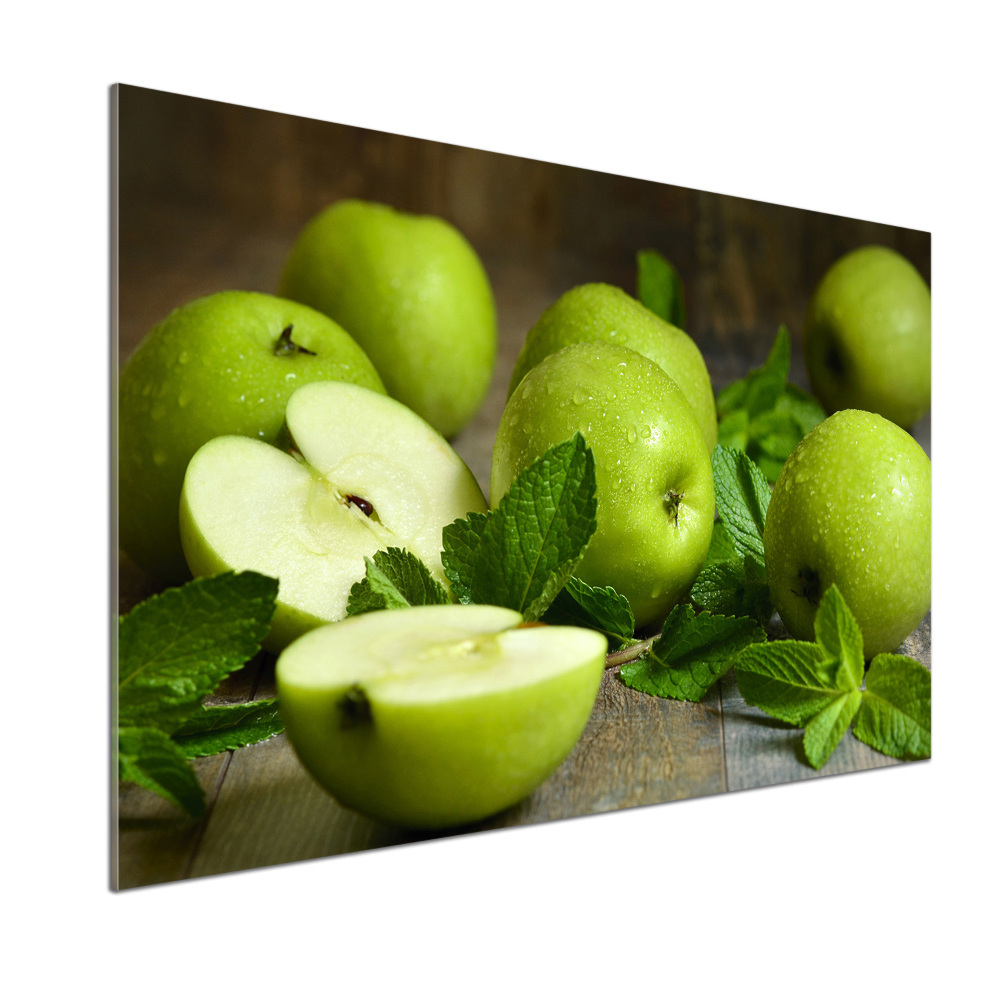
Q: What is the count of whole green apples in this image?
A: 6